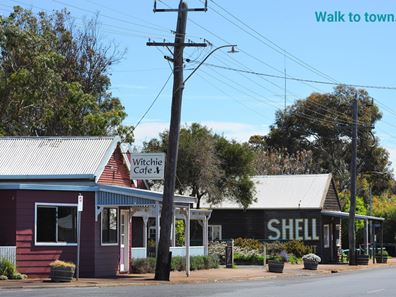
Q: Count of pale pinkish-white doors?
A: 1